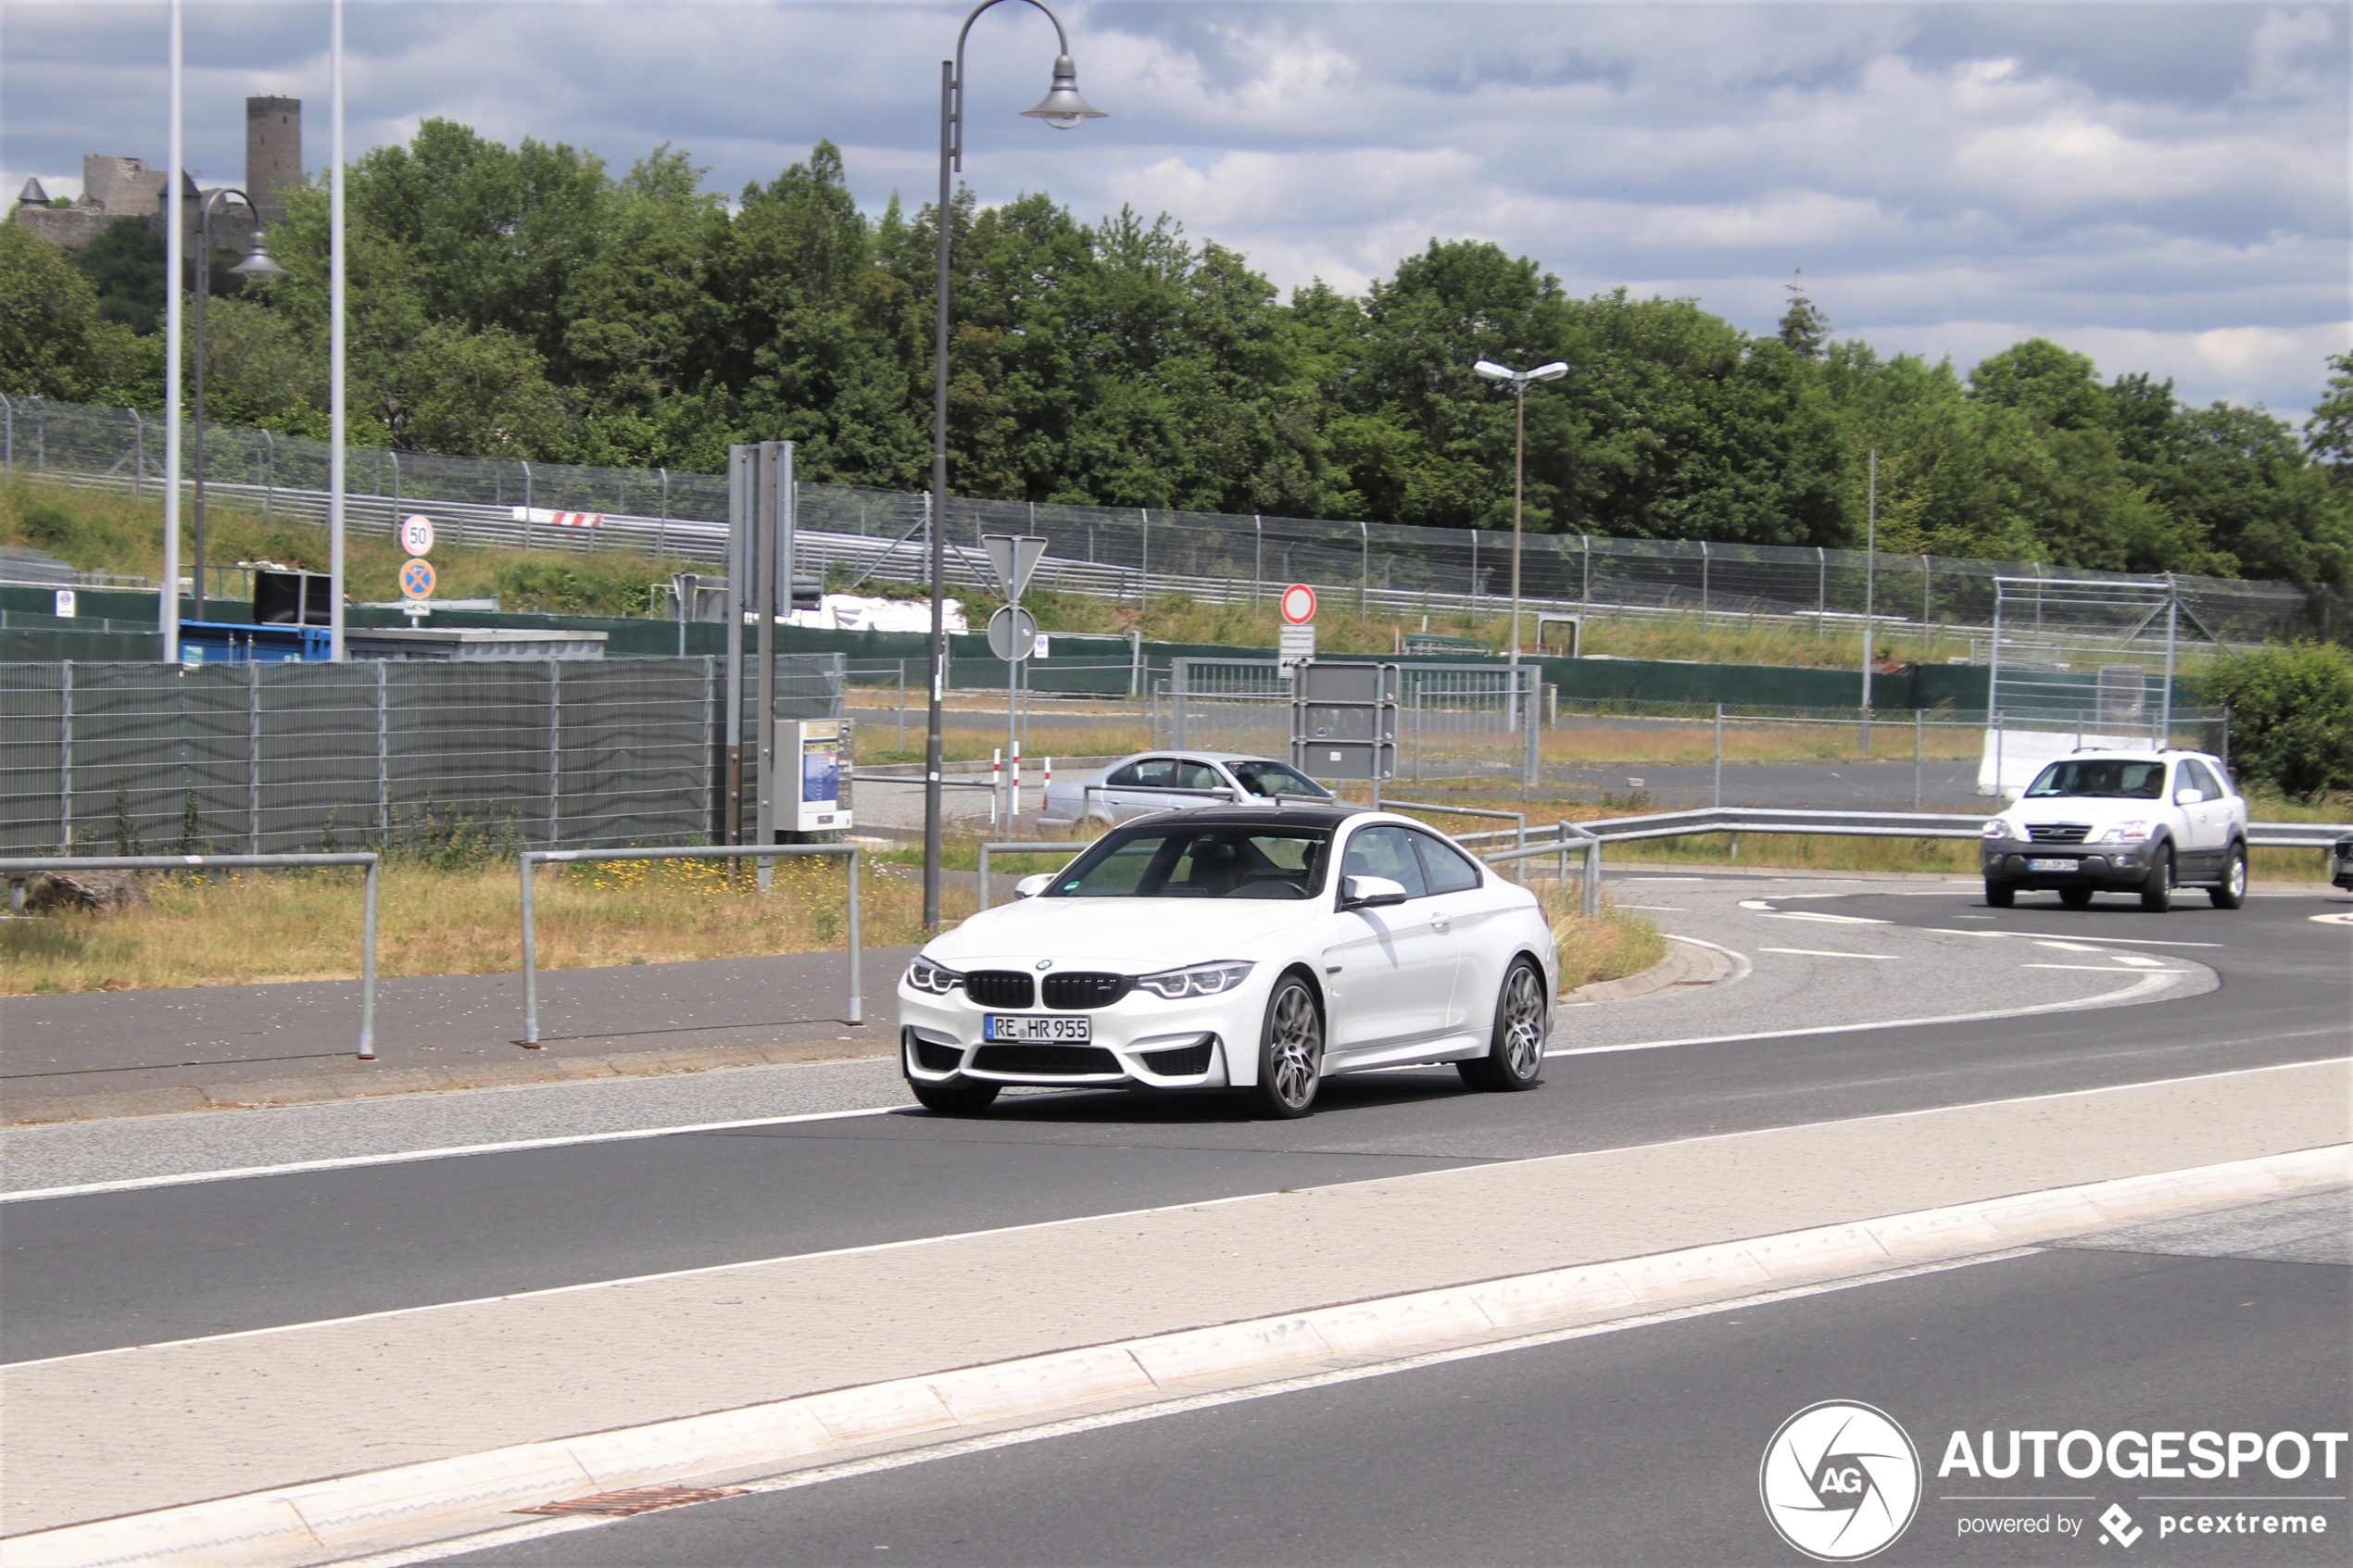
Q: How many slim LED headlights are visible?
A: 2